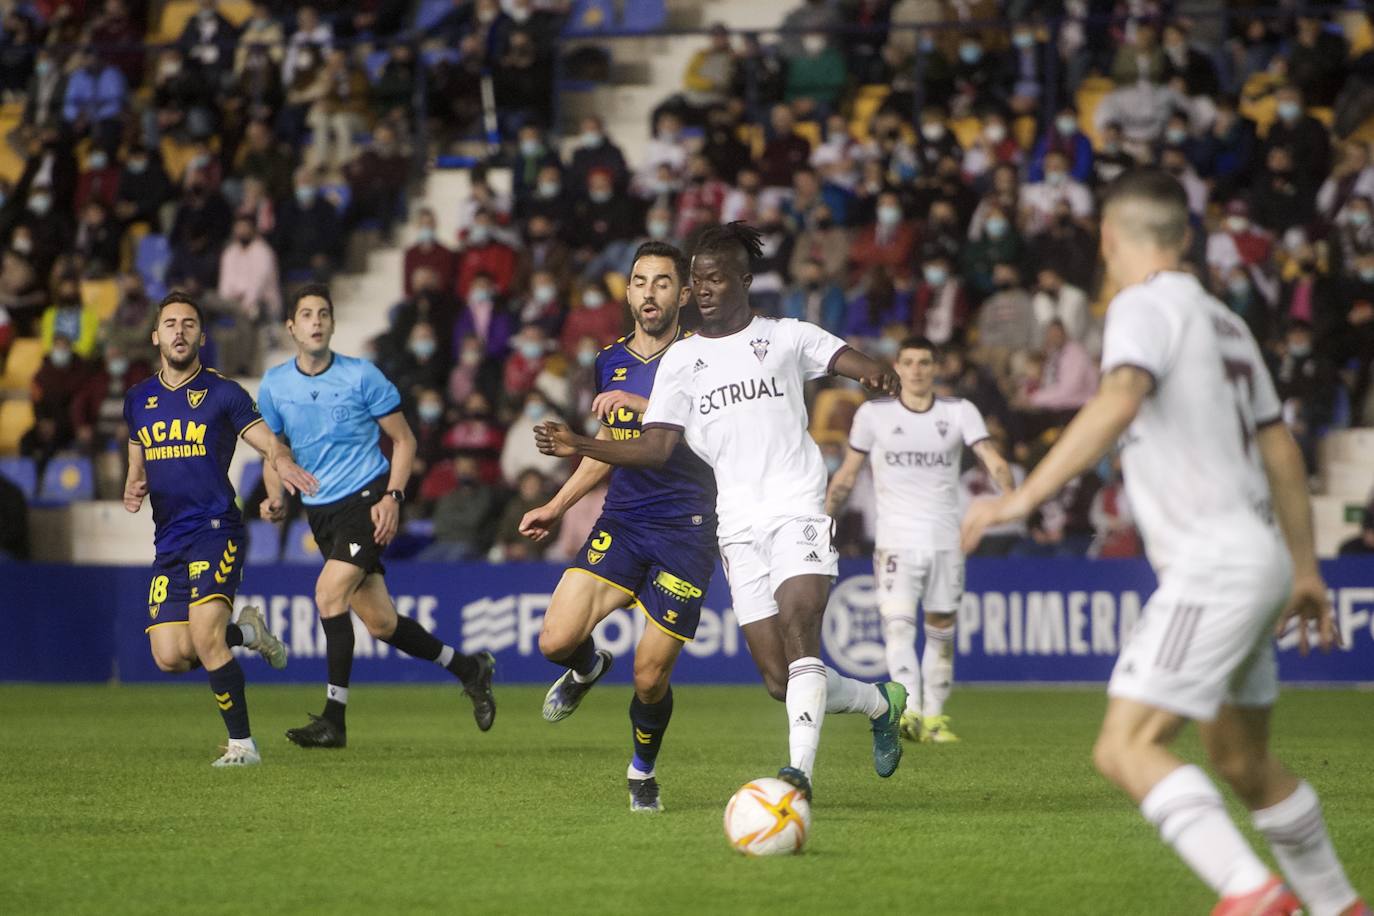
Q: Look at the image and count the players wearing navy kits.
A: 2